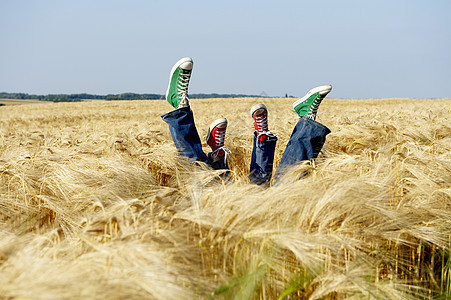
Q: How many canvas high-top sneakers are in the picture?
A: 4